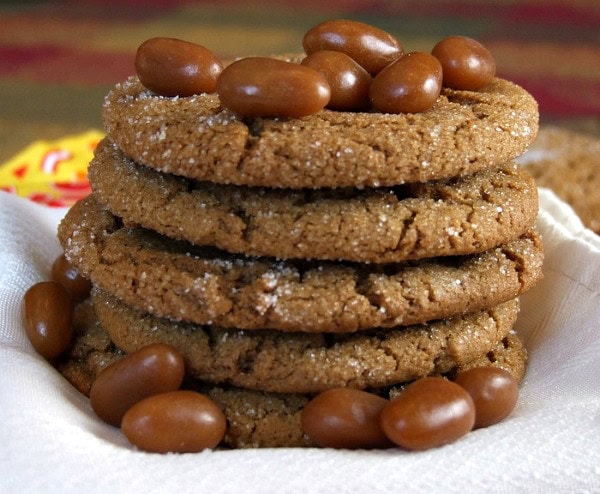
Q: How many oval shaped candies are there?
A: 13